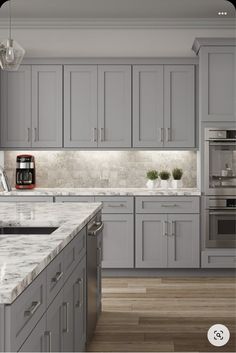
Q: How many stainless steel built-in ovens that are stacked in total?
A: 2